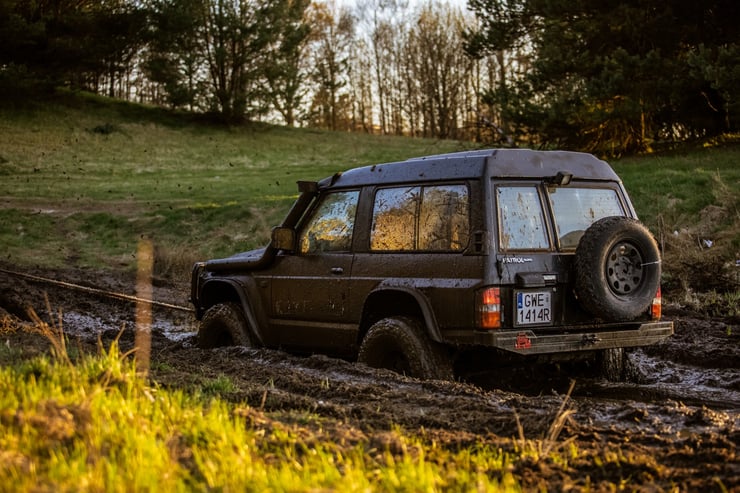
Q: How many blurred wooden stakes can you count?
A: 1